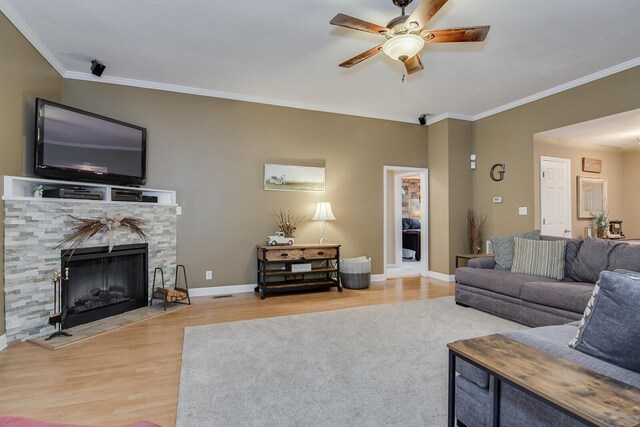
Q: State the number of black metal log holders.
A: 1